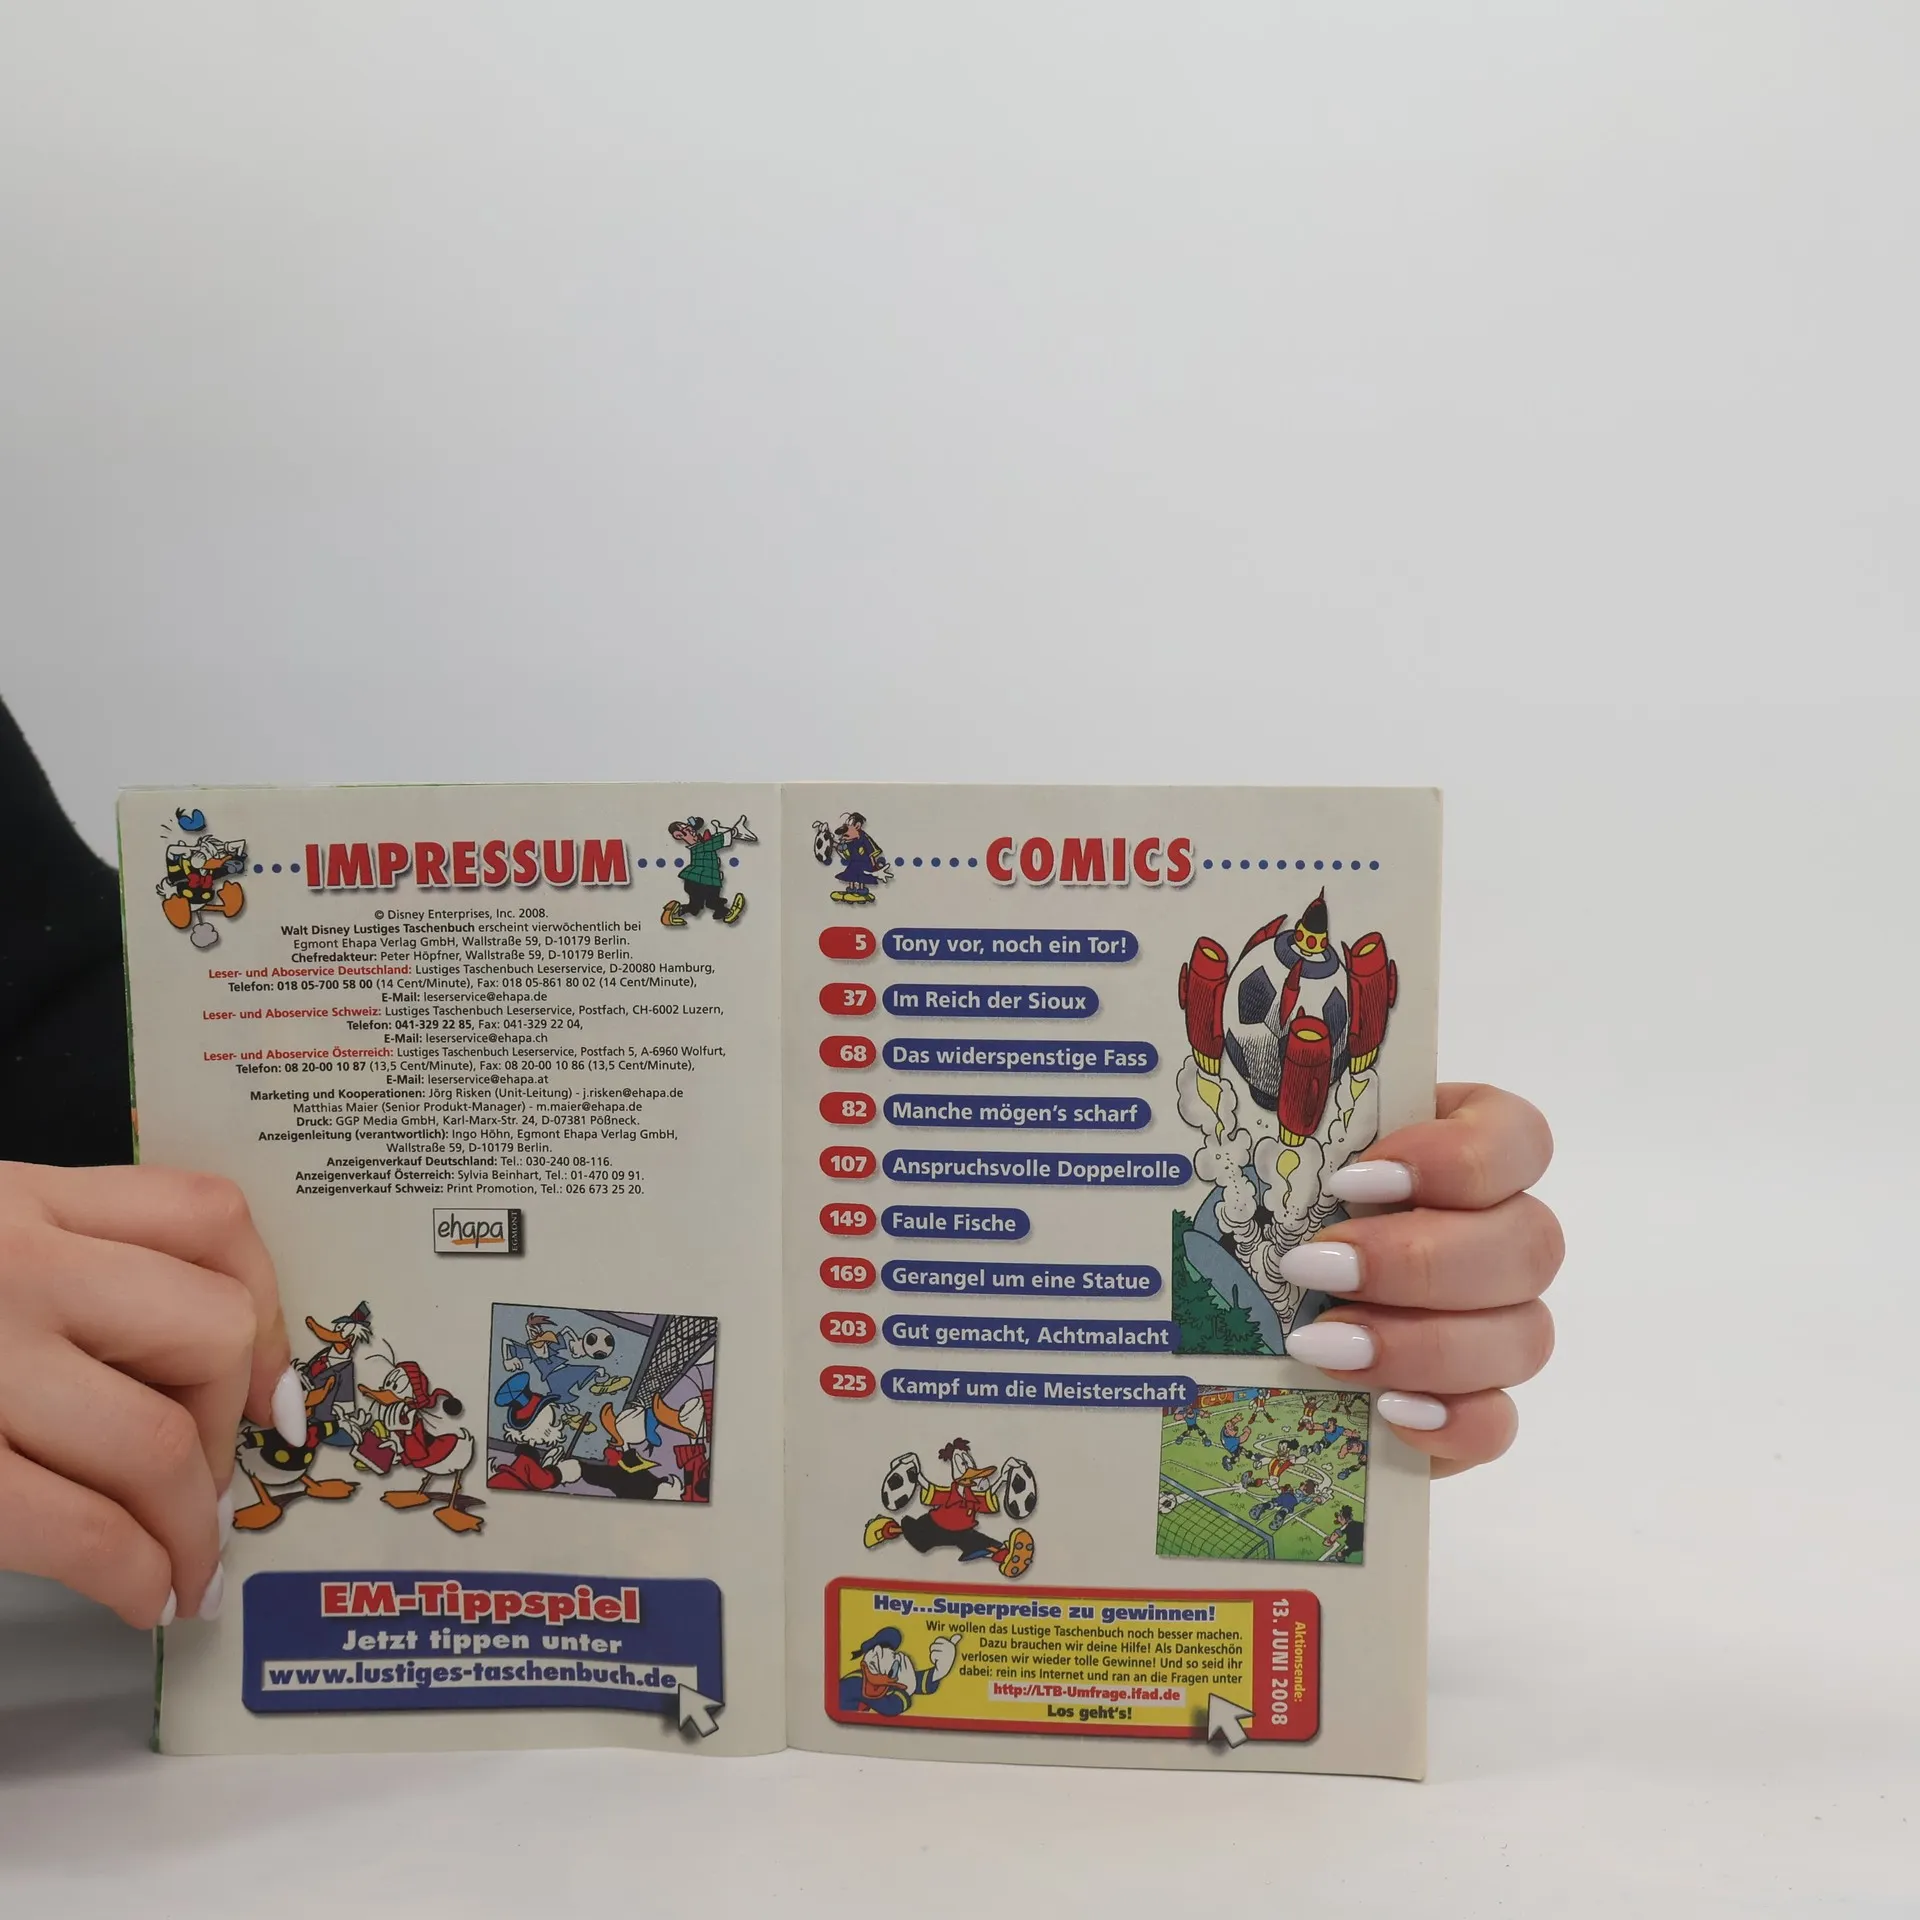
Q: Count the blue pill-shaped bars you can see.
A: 9